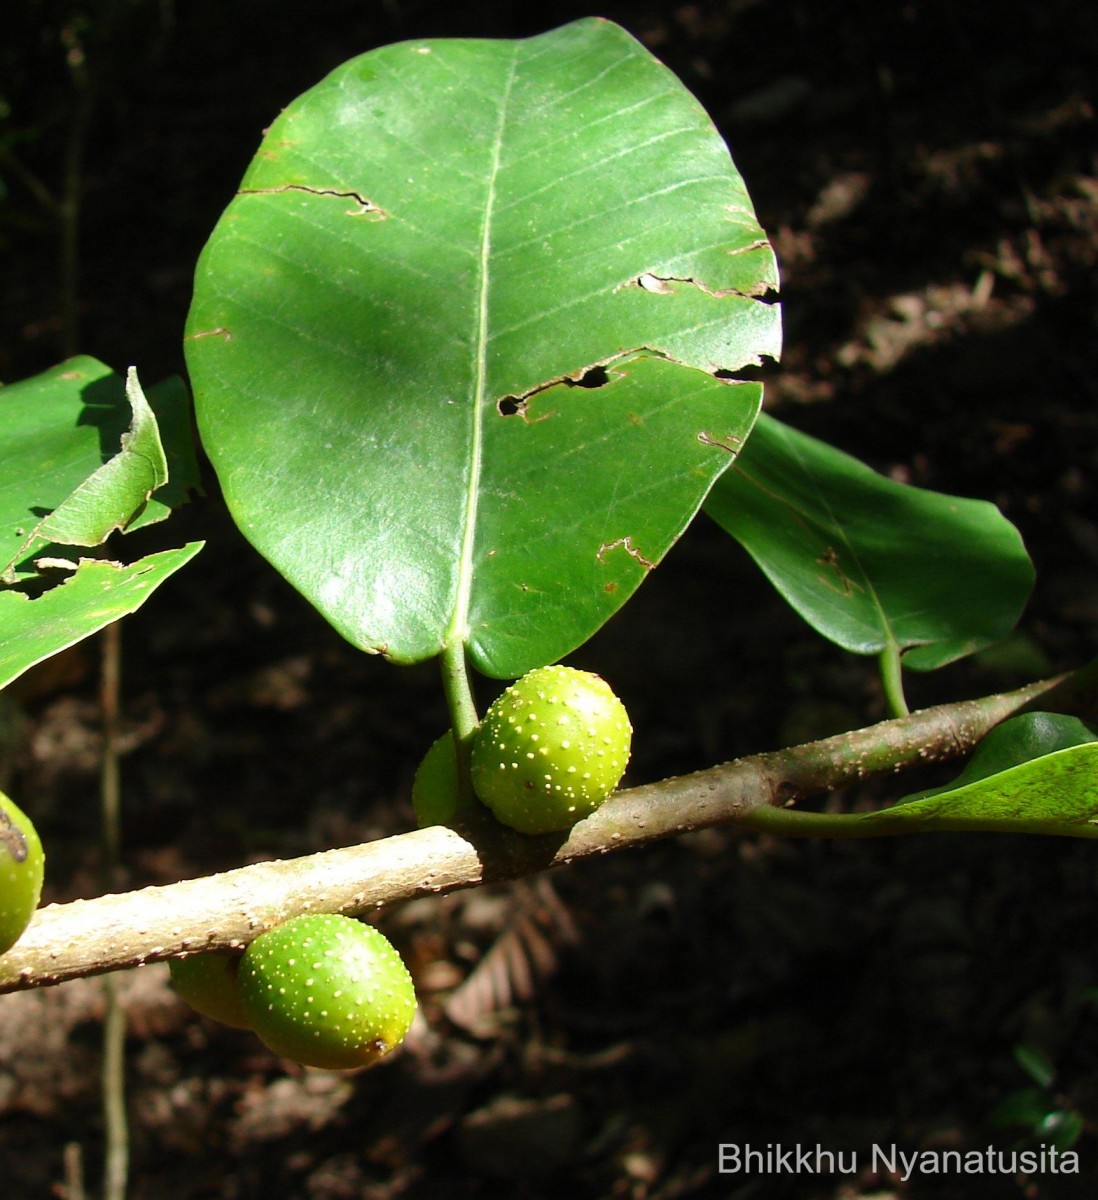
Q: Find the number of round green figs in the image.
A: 5